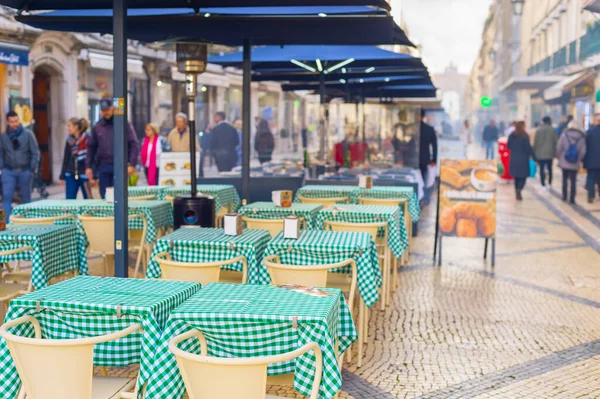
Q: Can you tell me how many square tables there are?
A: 13